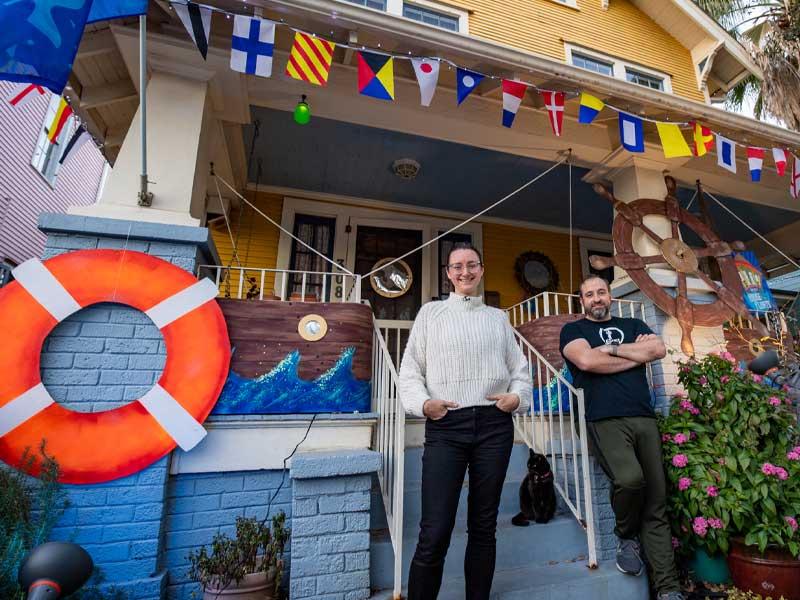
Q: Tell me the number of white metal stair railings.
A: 2